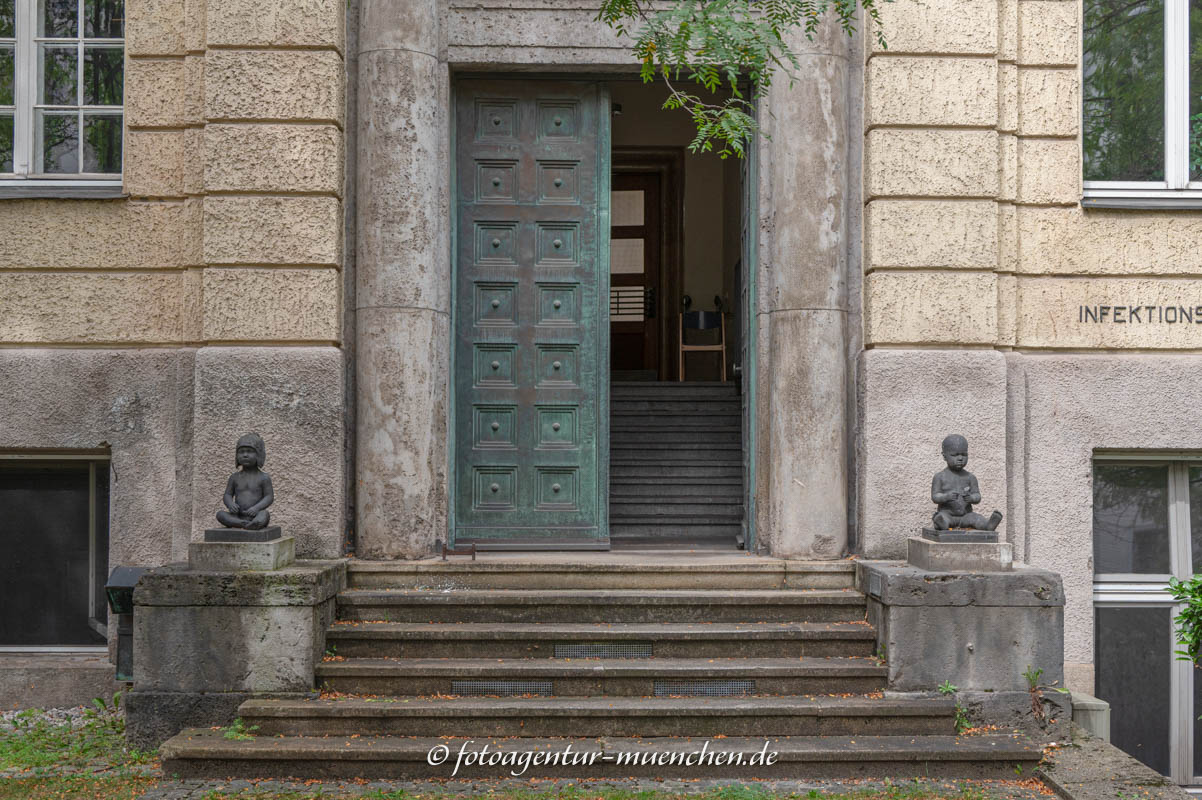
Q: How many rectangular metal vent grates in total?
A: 3